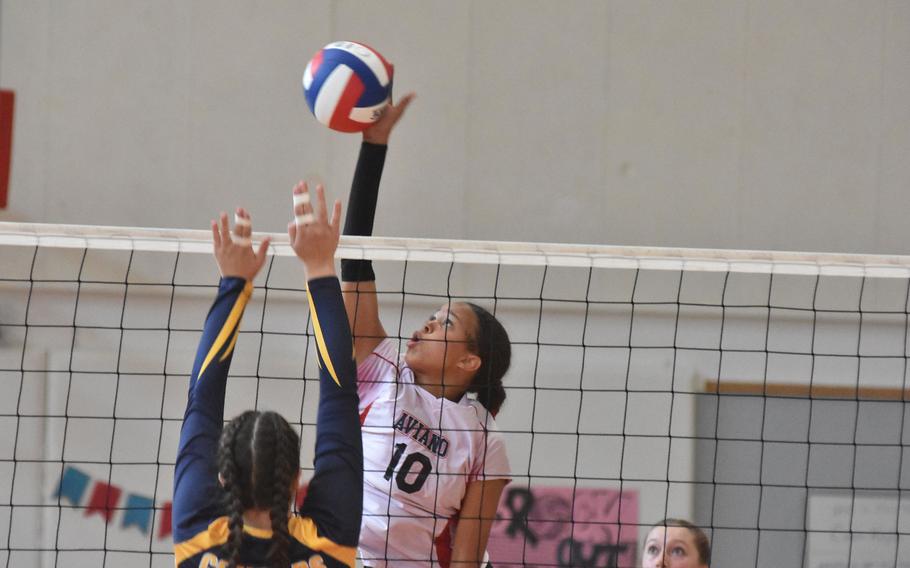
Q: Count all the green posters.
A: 0